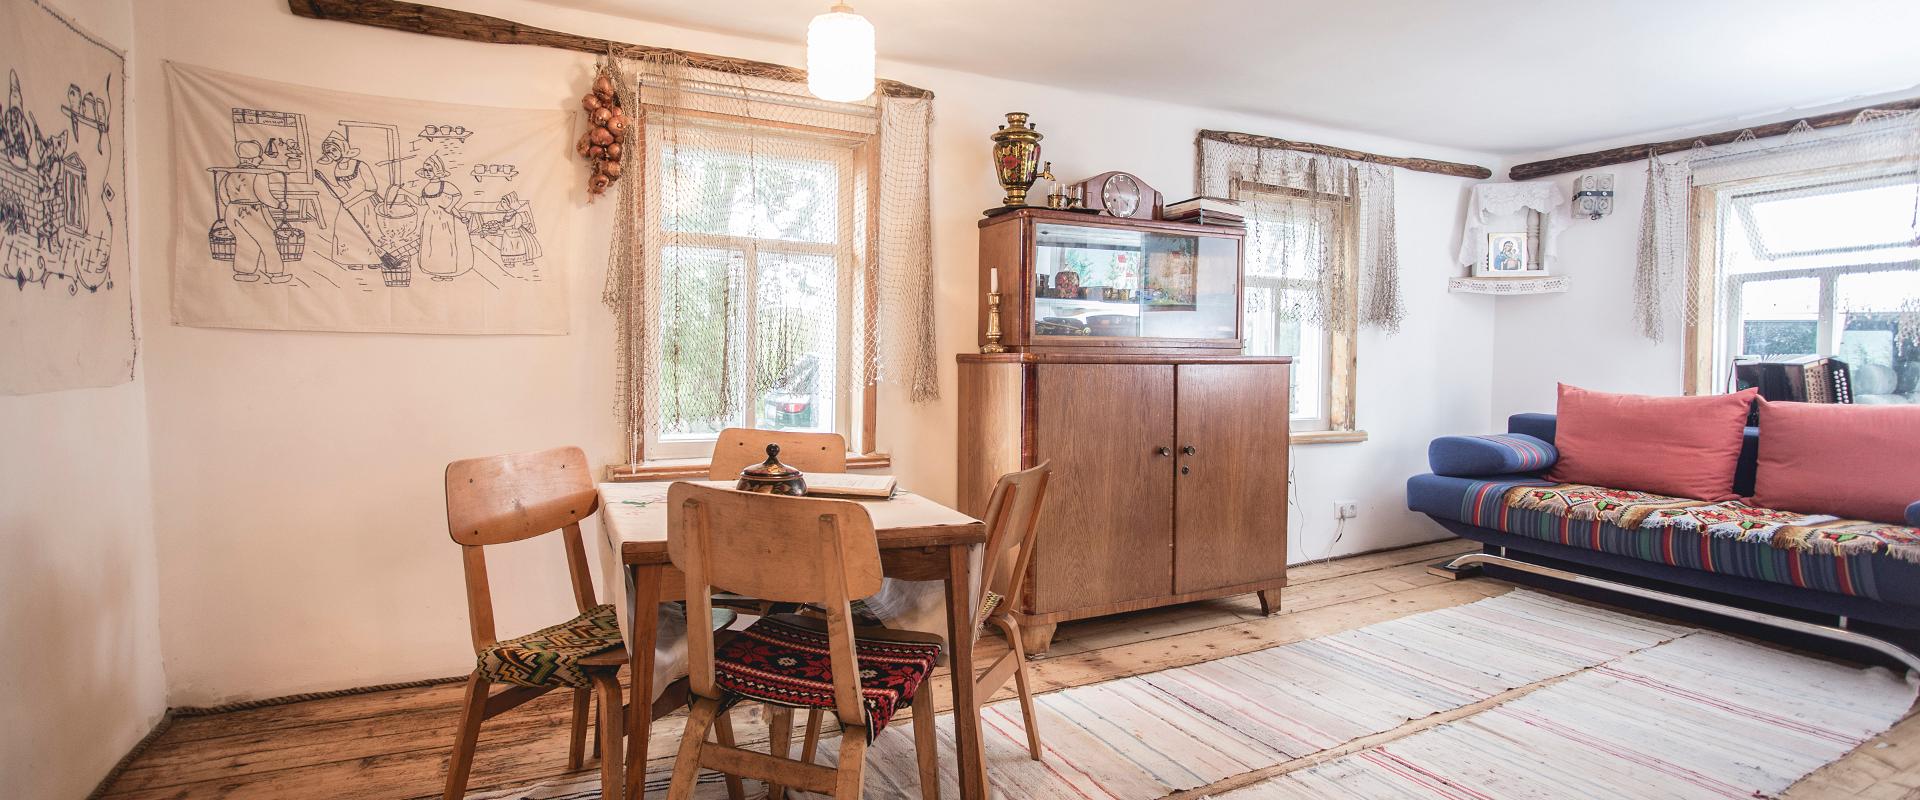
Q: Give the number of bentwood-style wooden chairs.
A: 4